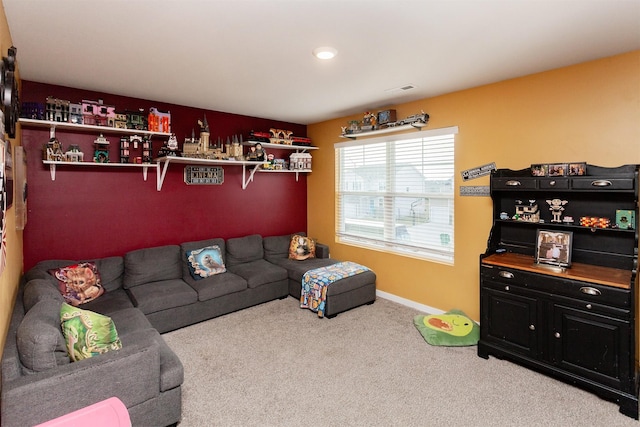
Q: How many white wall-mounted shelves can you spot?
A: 6